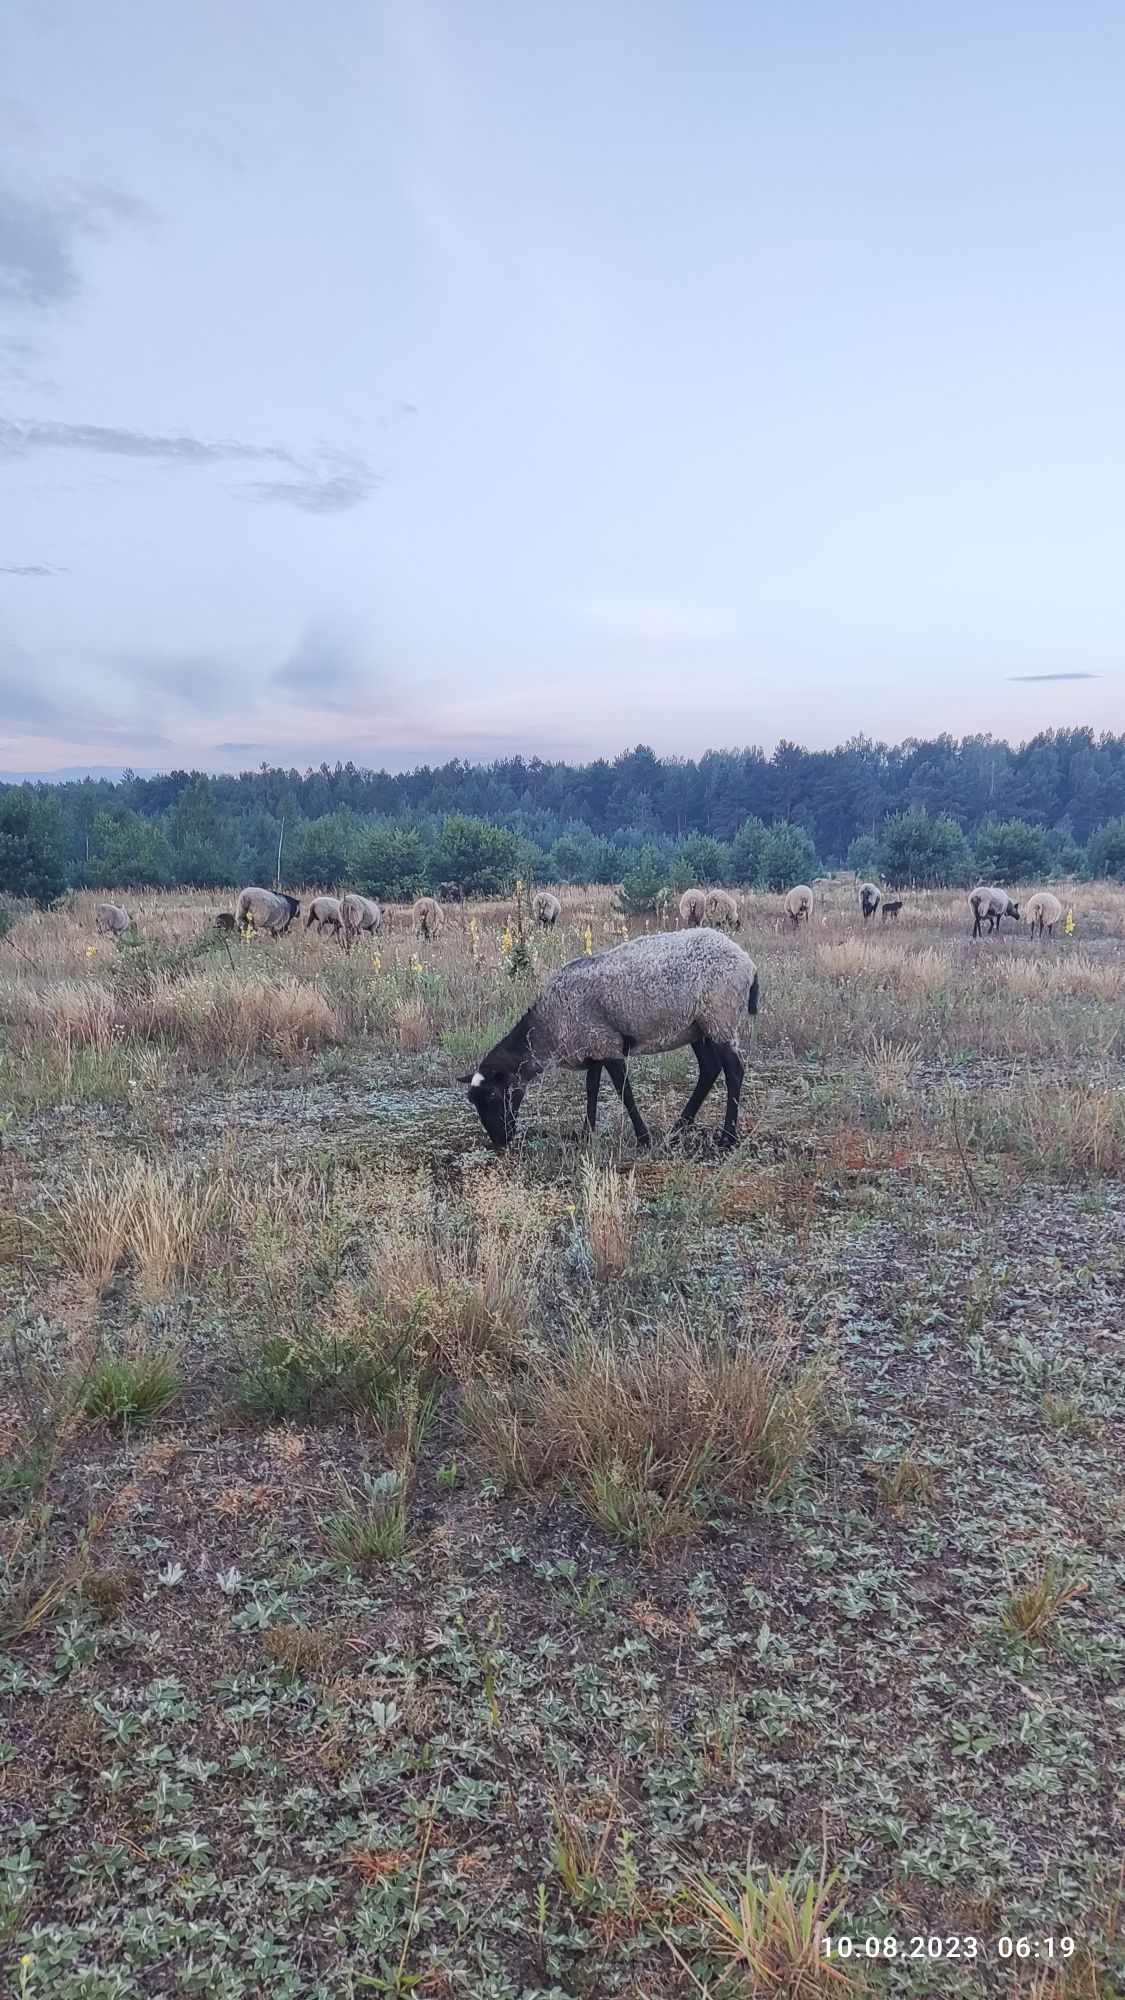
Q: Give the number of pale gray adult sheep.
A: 13